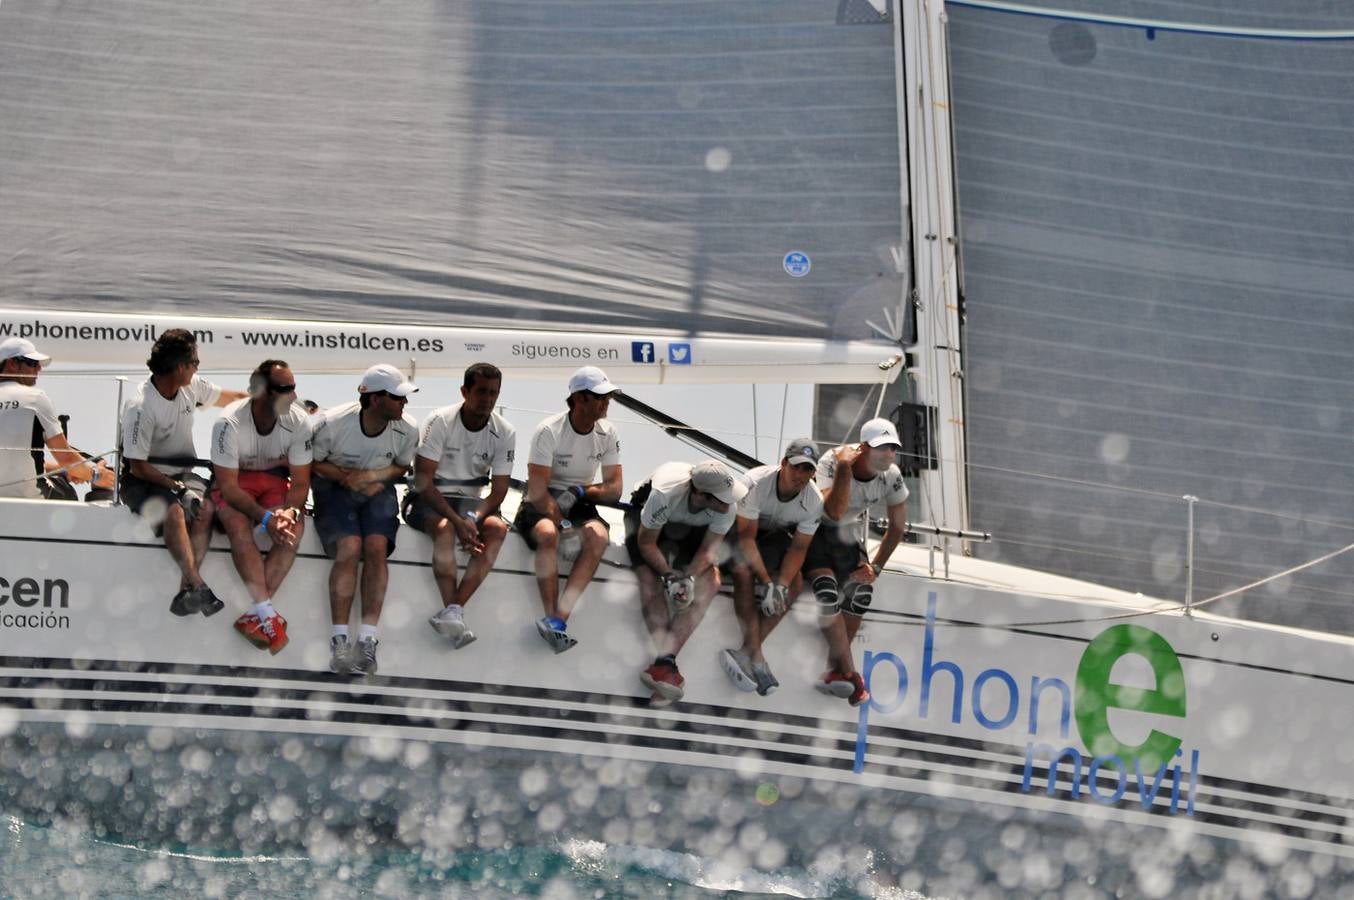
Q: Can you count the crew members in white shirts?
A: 9